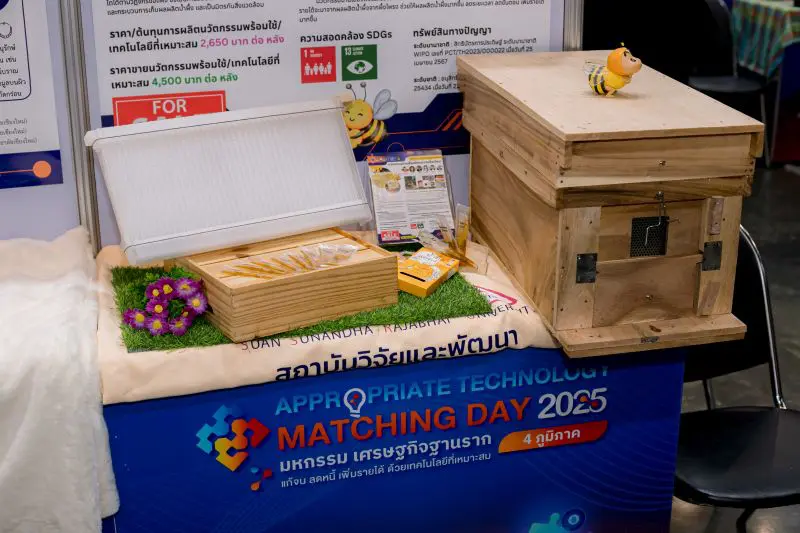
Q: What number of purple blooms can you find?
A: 9